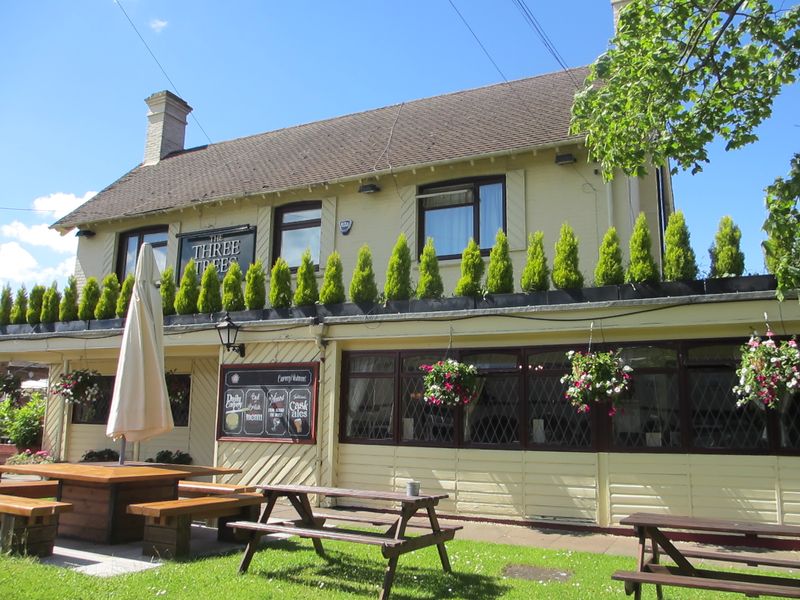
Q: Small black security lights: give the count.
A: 3